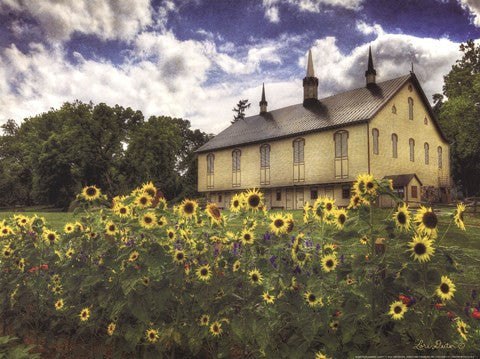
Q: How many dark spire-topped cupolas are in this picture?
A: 3